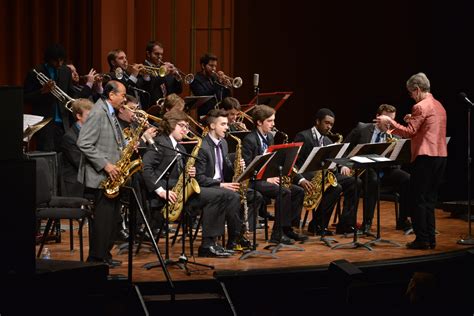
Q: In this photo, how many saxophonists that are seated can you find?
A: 5